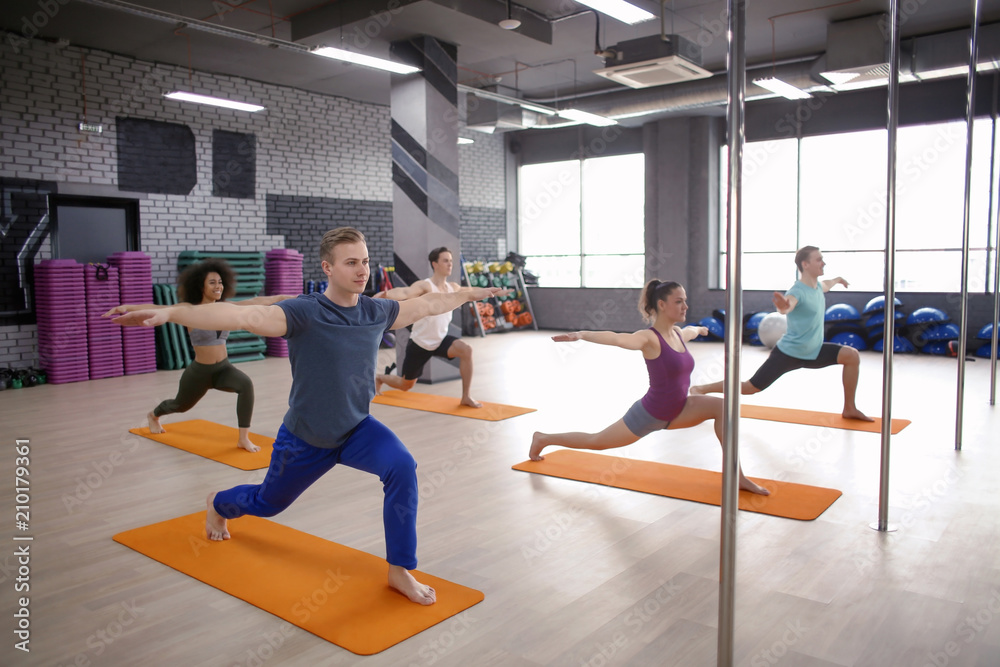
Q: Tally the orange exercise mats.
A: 5